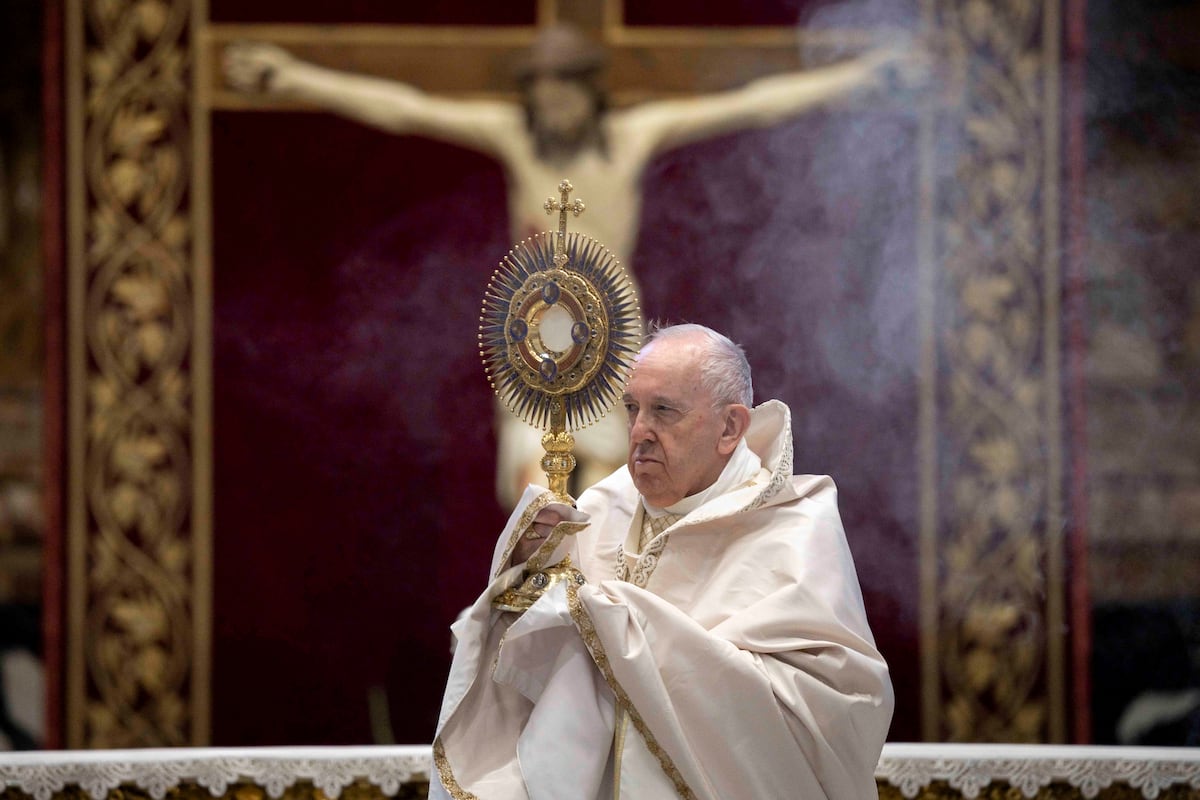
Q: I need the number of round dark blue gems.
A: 4